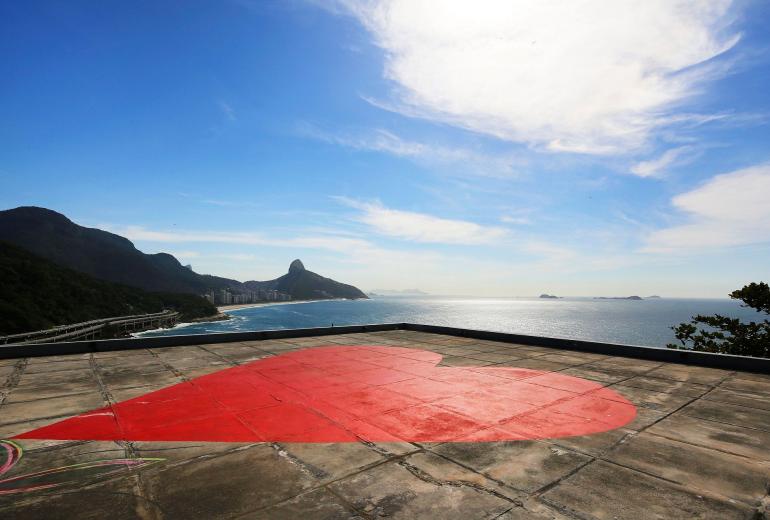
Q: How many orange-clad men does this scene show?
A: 0